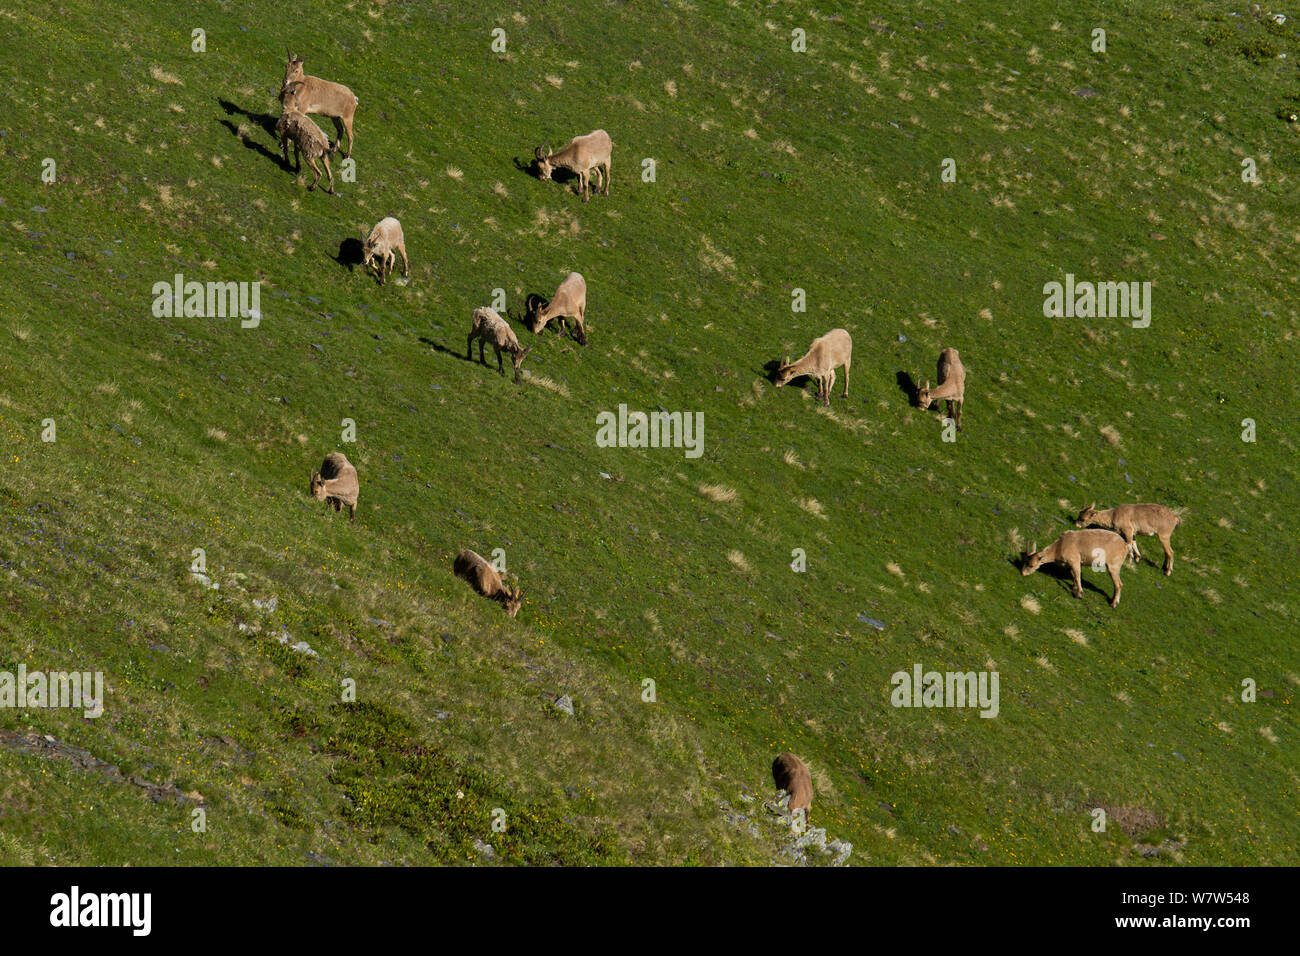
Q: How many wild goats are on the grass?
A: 13